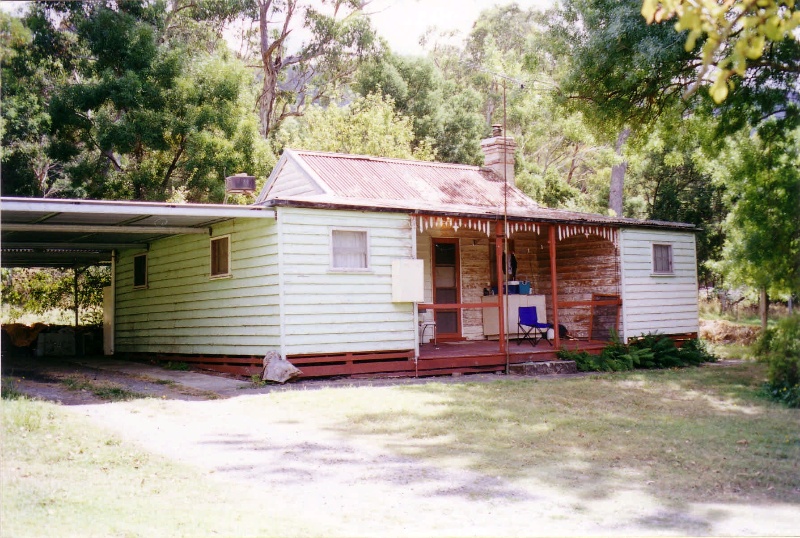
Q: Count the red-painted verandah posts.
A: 2